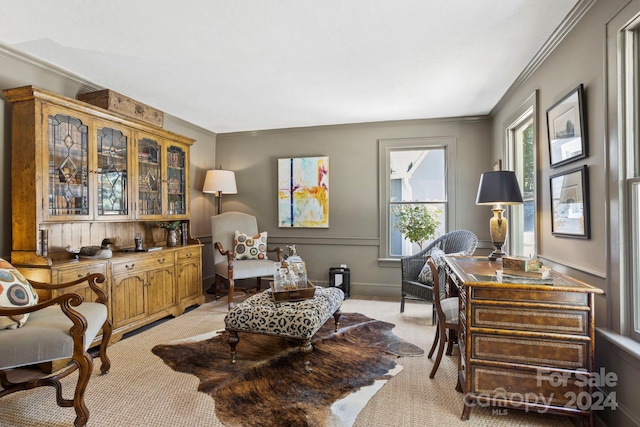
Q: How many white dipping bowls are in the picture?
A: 0